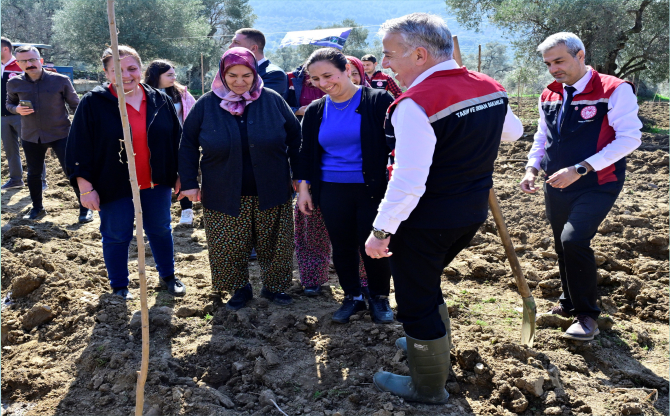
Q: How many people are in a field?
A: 12